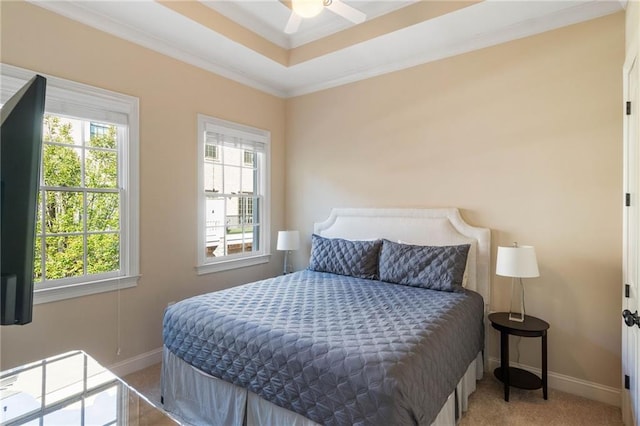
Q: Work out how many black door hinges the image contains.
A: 4